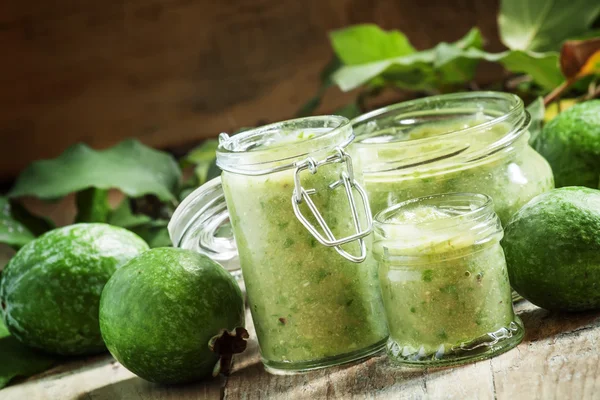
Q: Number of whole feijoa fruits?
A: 4